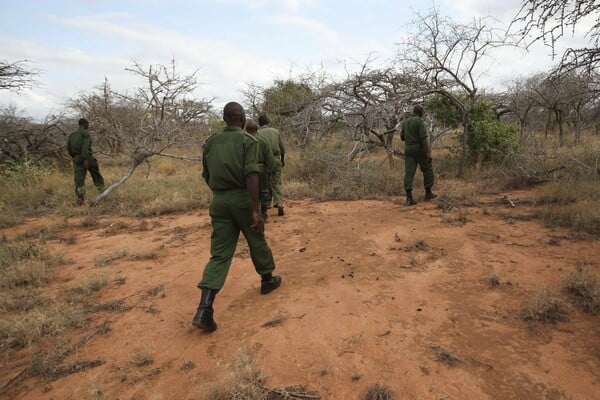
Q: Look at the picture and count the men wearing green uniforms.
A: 5